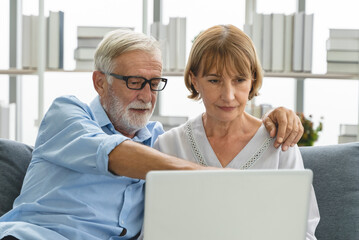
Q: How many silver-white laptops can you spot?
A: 1